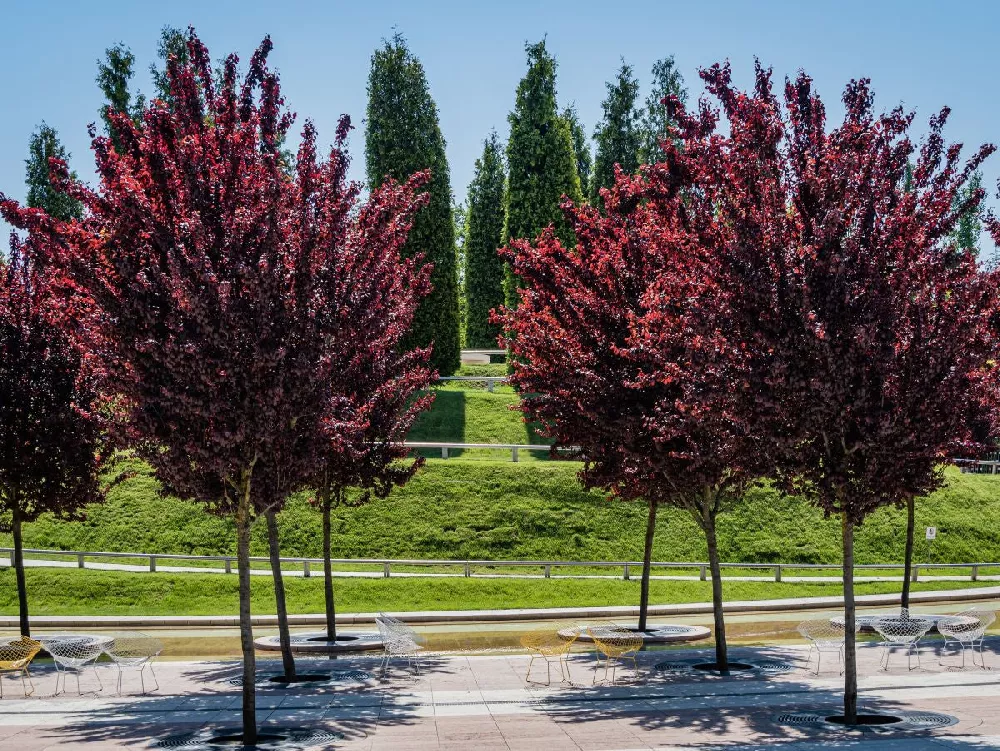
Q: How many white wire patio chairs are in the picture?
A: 6